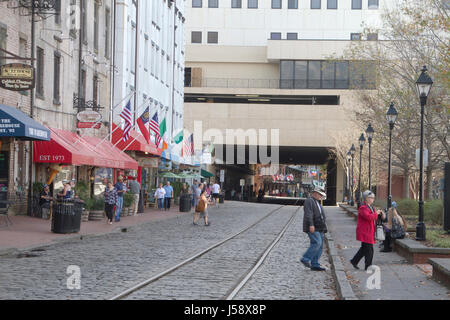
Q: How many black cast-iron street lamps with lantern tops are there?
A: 6